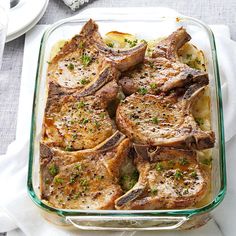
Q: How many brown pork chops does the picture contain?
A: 6